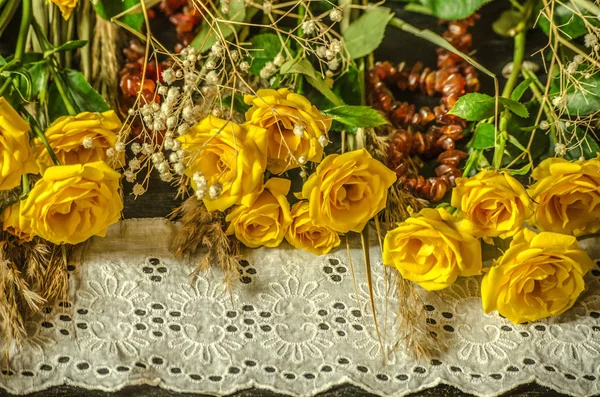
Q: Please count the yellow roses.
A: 14